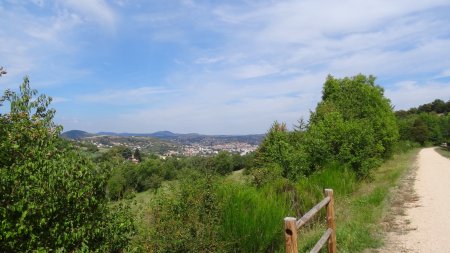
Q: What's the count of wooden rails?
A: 2